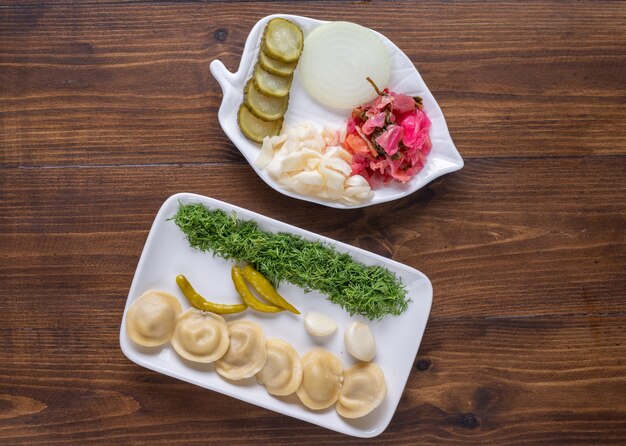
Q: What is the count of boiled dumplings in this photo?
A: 6